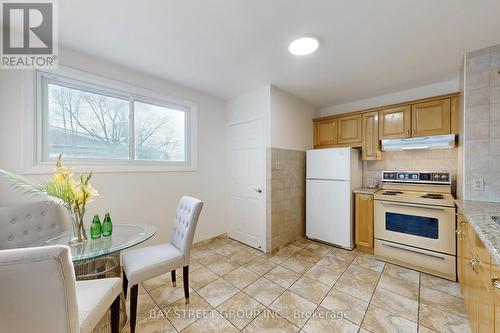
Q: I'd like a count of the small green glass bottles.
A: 2